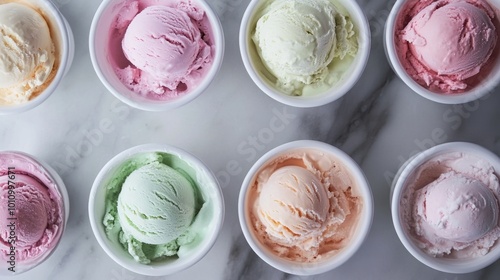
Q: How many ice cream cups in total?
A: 8